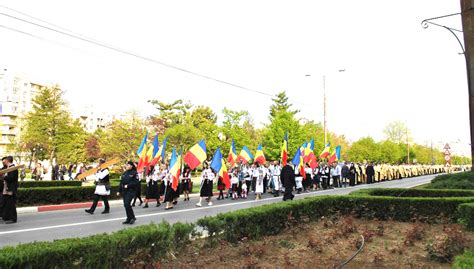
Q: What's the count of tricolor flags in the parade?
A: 15